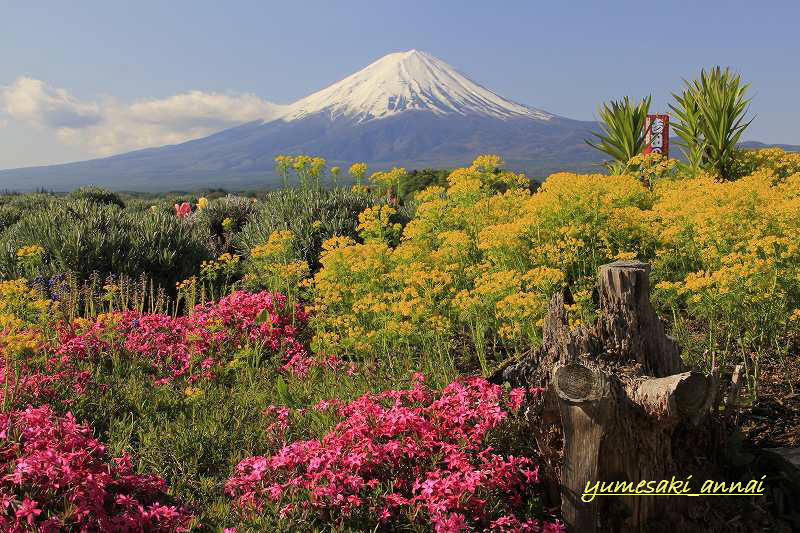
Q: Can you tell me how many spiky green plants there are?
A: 2